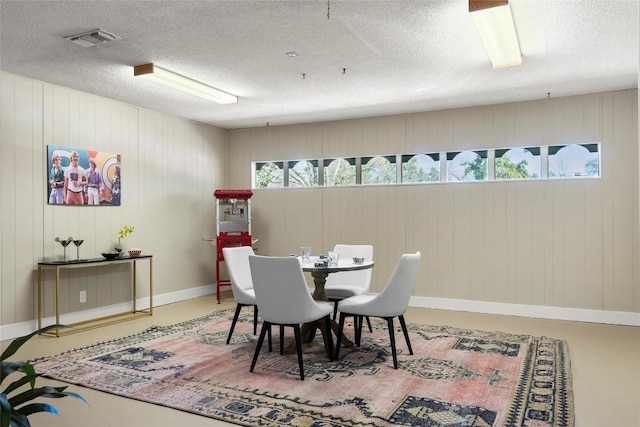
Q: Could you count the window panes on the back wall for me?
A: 8